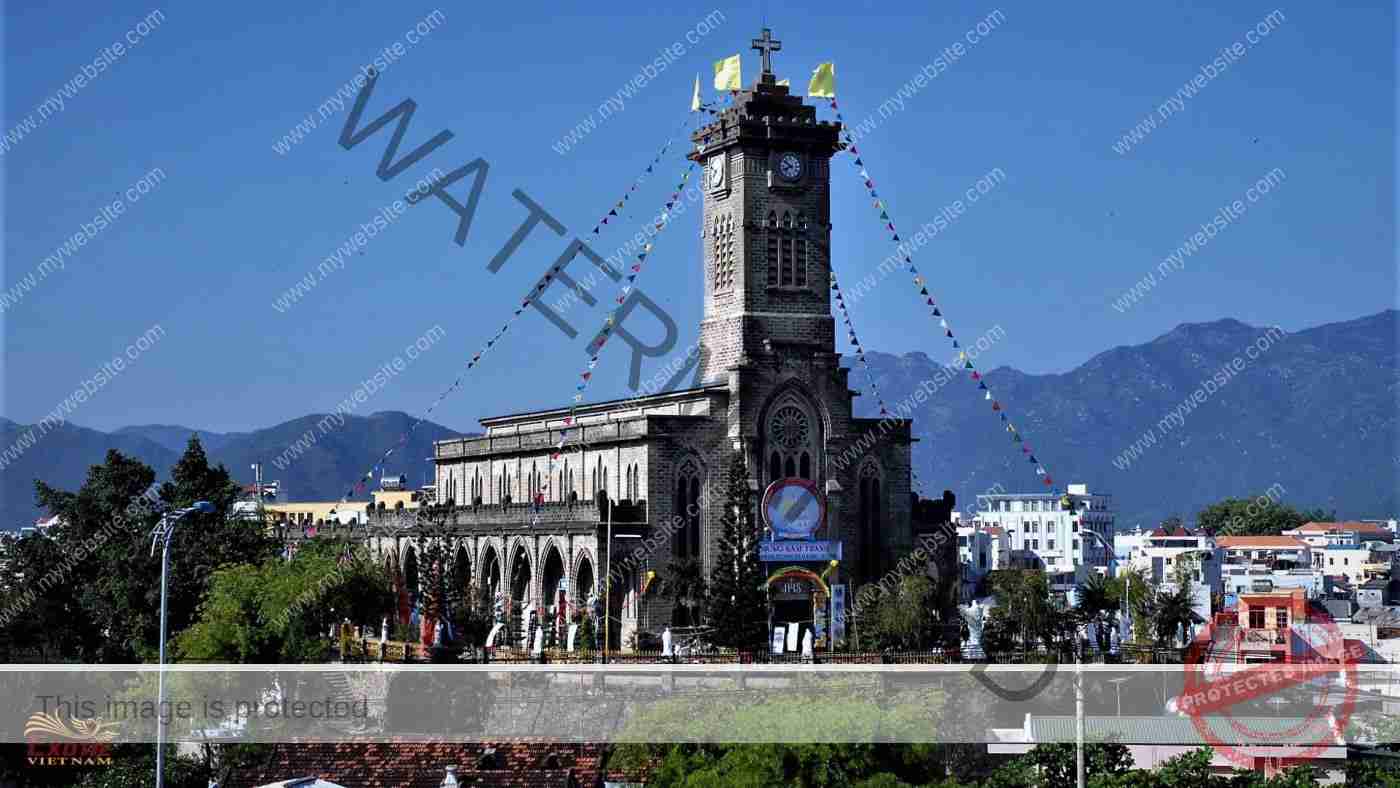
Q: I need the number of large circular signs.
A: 1